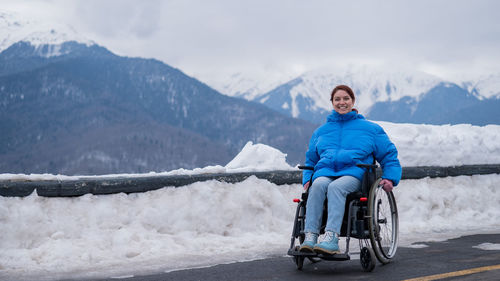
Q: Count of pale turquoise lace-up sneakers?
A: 2